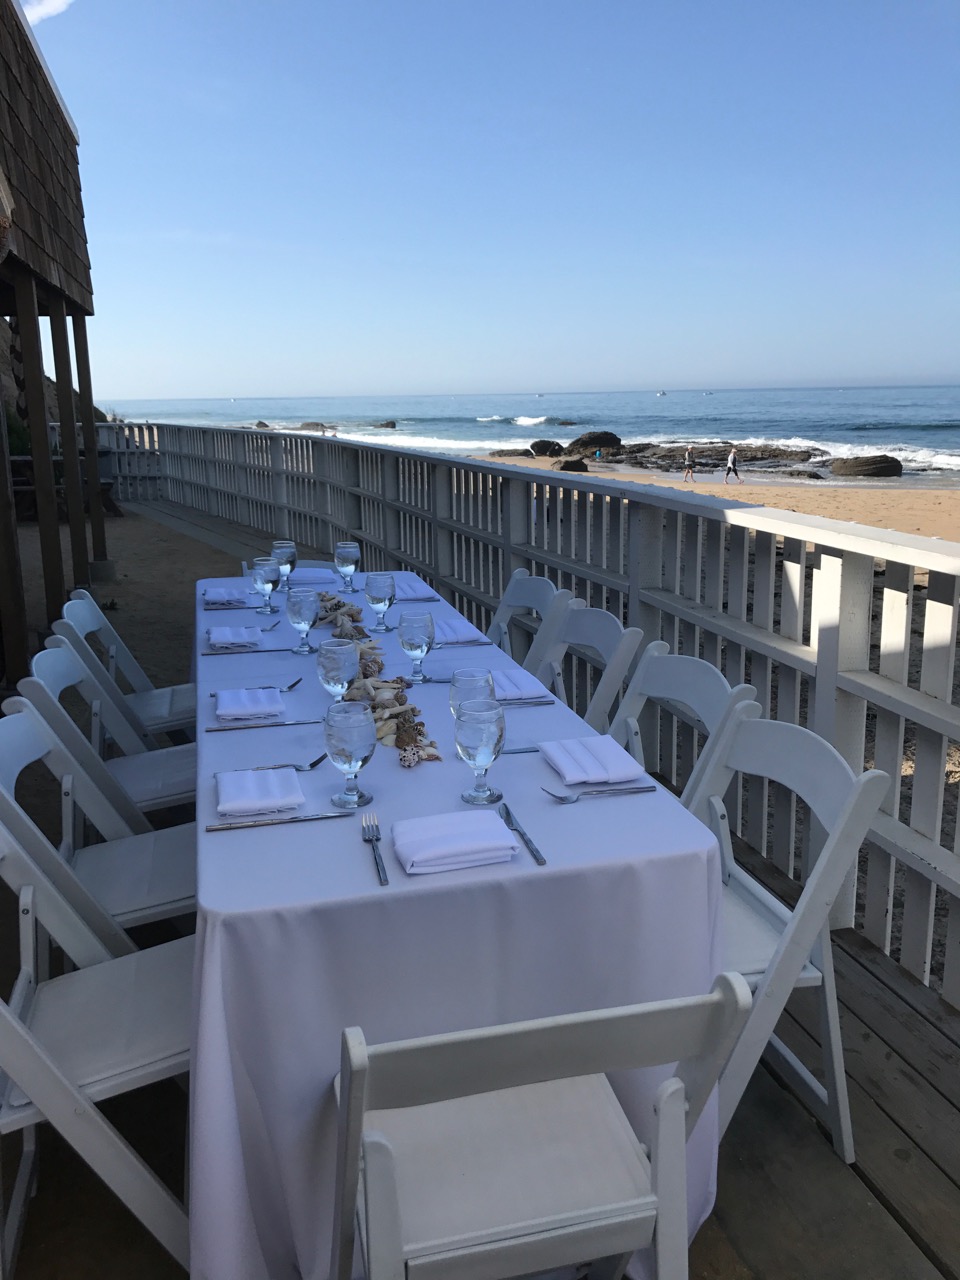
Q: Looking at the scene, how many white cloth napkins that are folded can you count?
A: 10